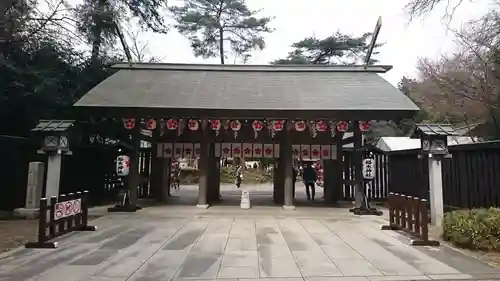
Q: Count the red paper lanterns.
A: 12